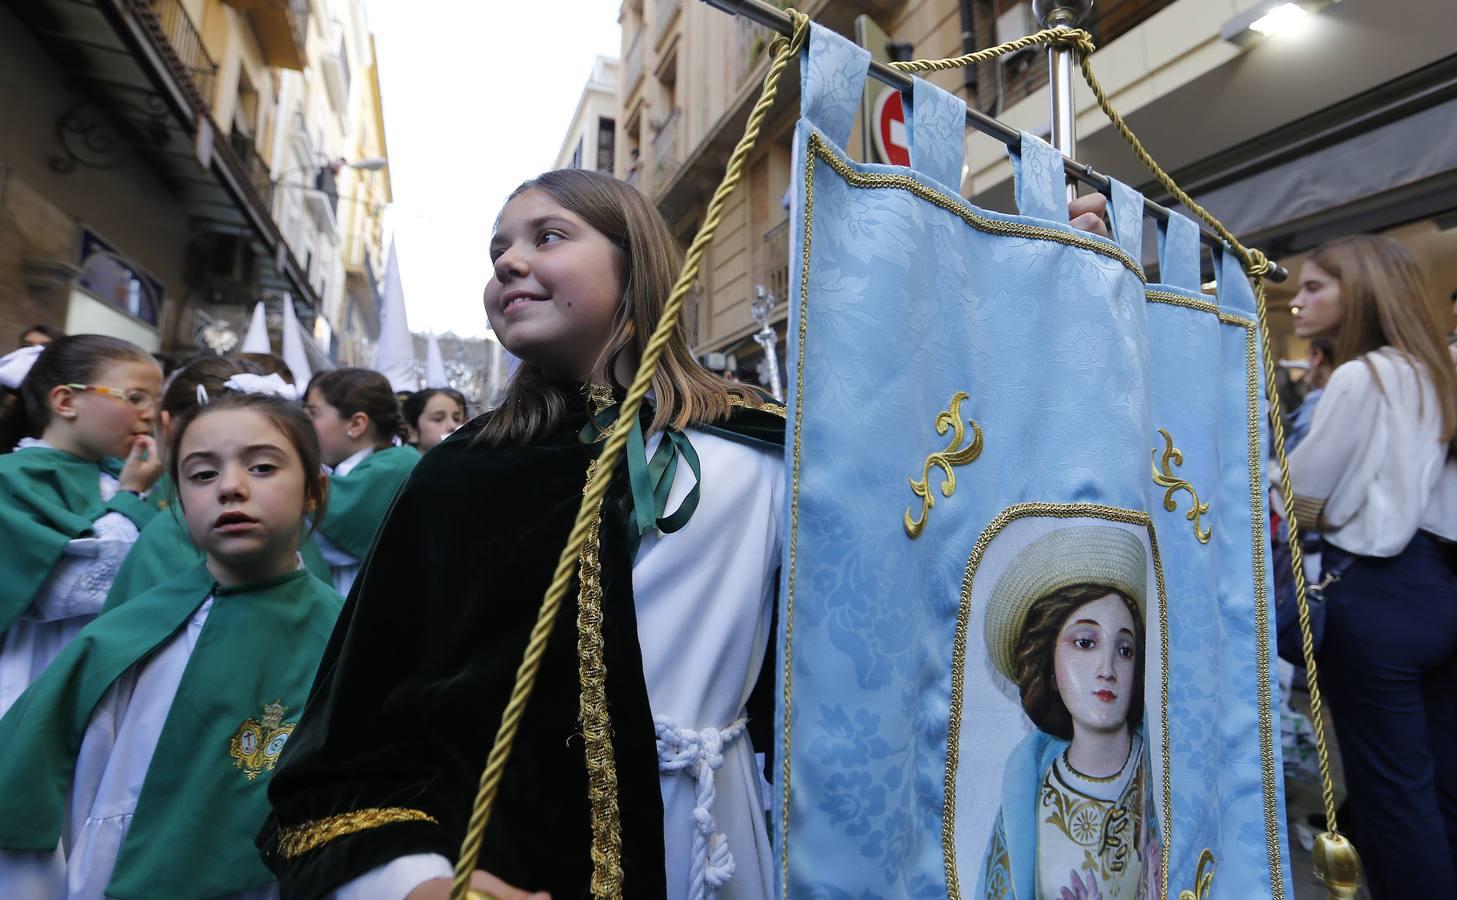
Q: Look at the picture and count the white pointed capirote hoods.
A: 4